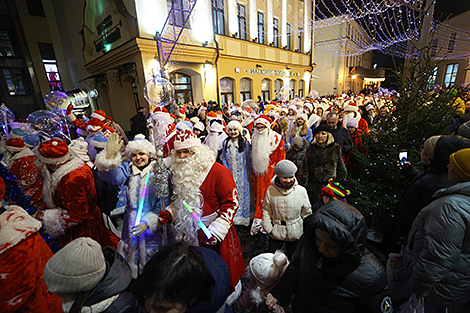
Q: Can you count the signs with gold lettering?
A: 1